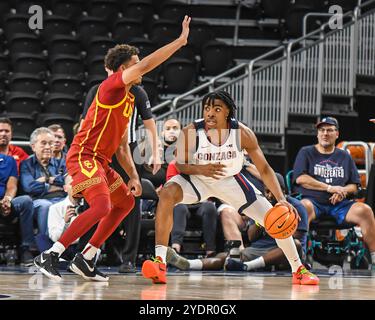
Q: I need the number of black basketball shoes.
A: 2